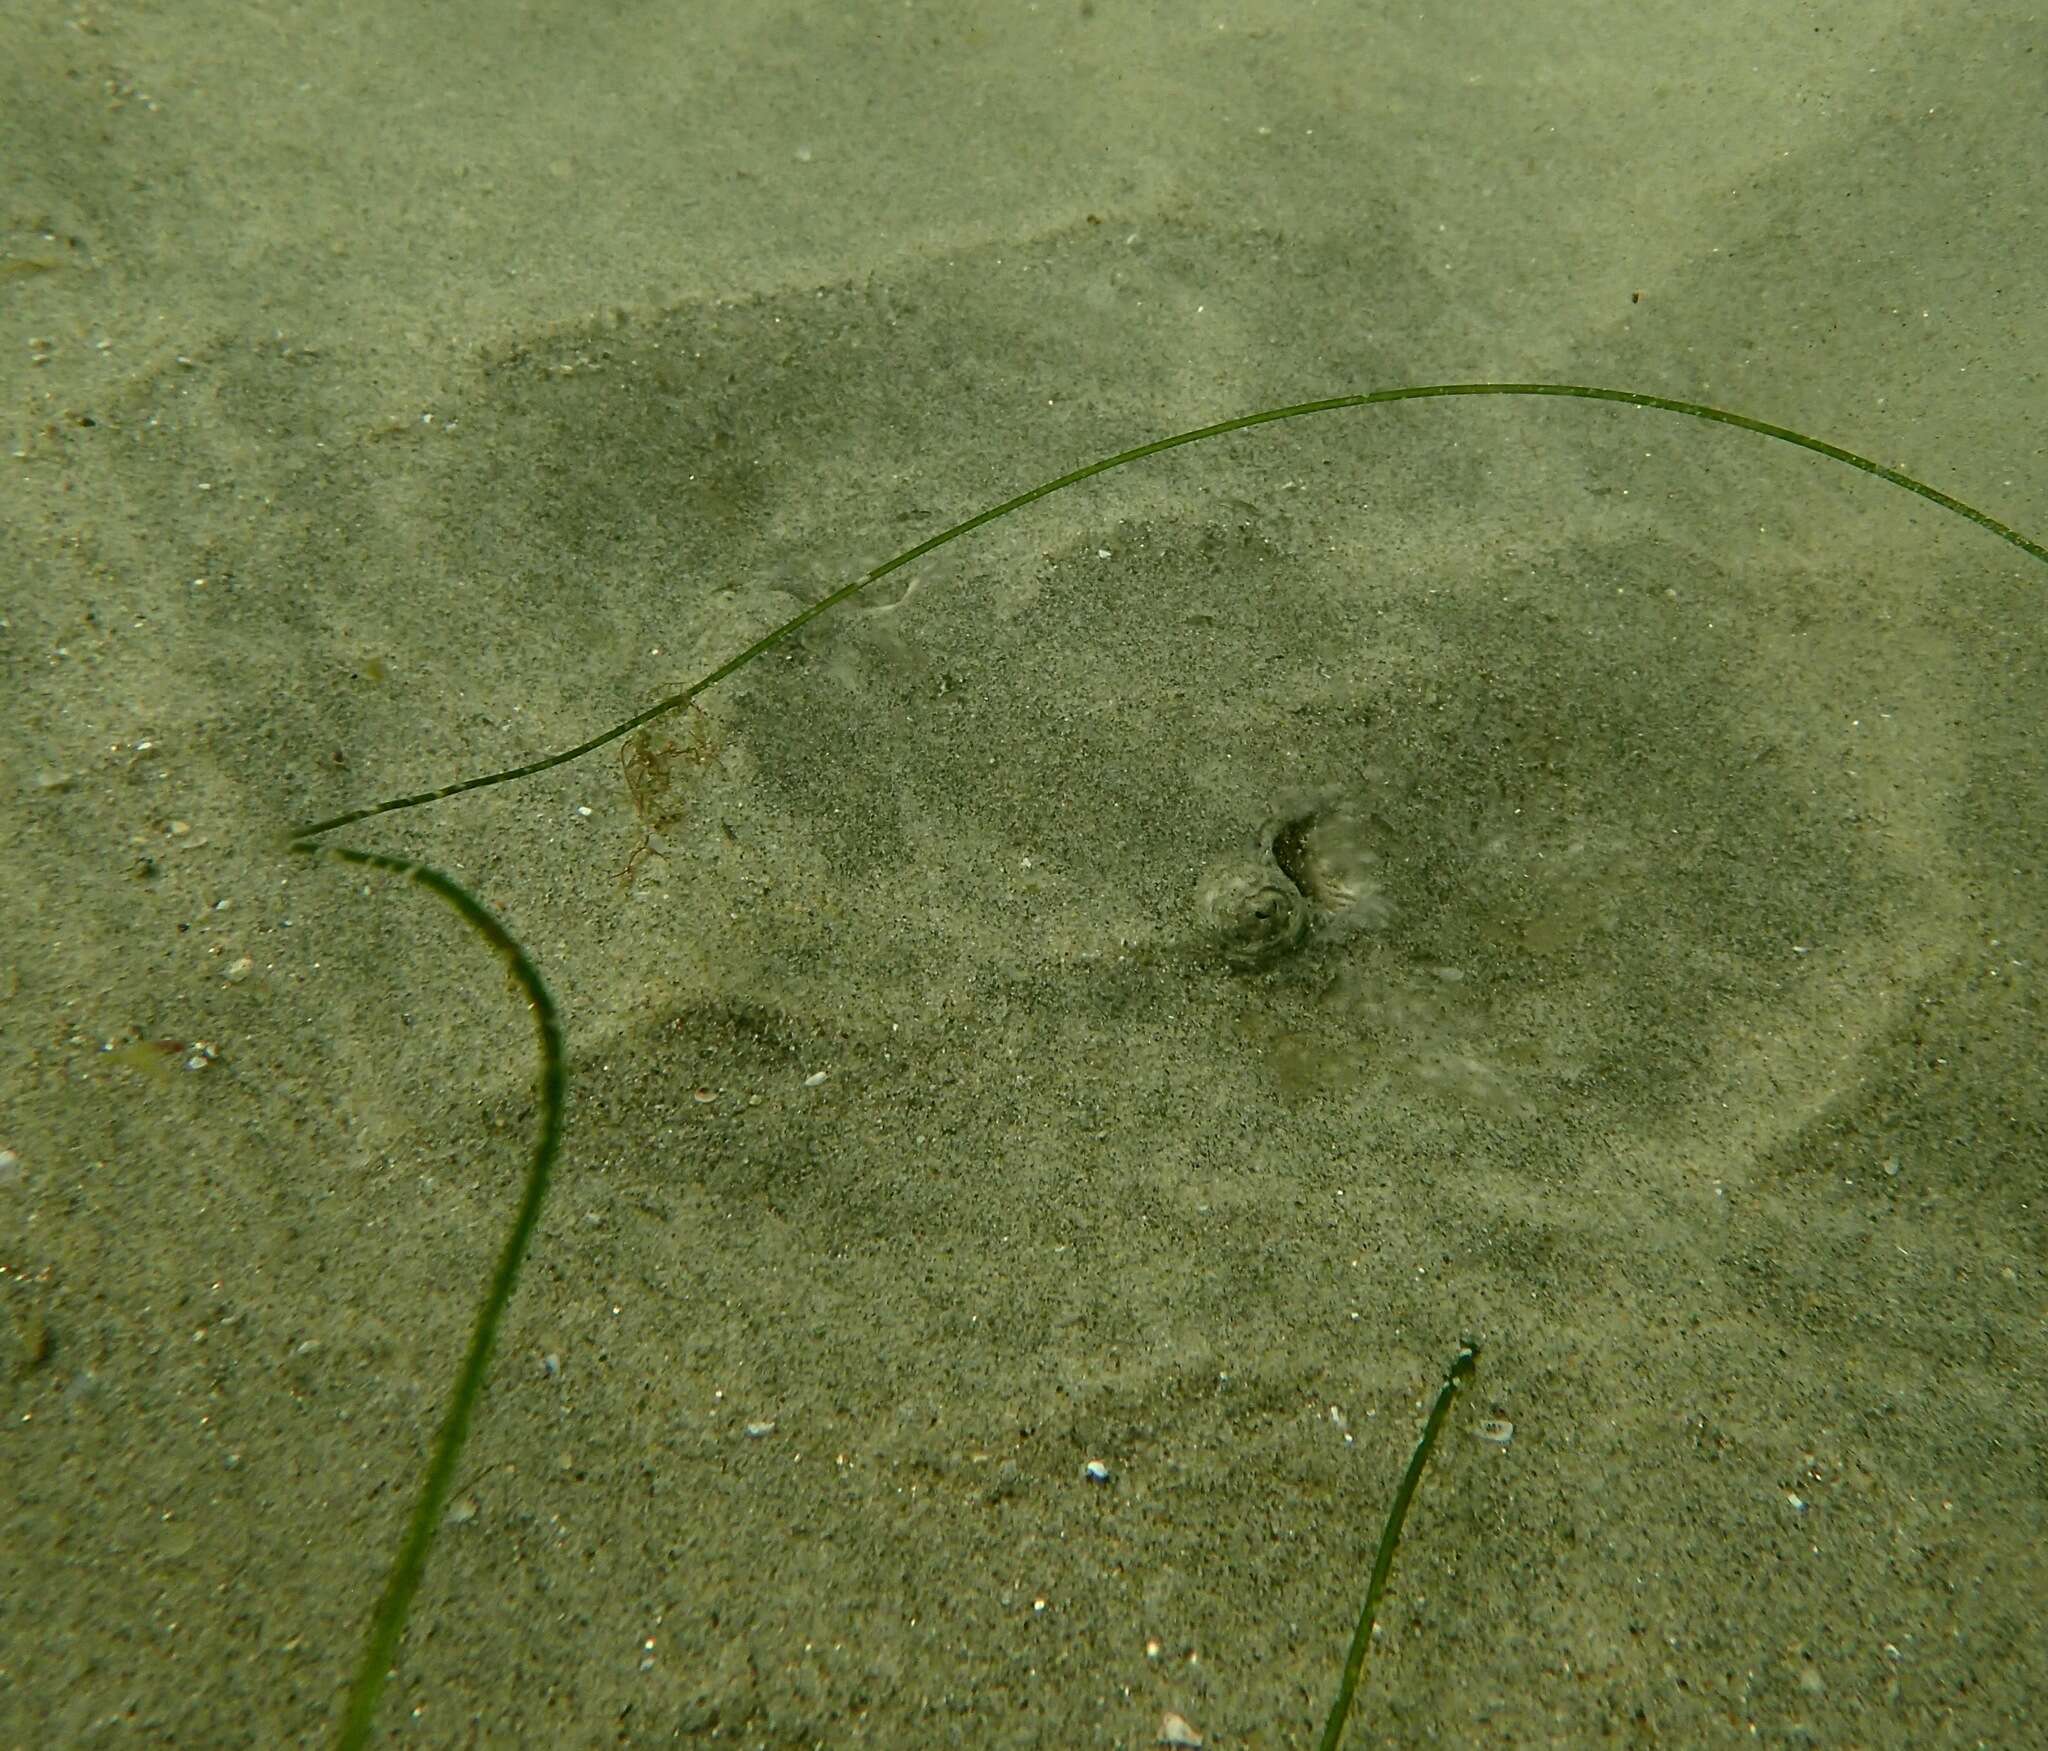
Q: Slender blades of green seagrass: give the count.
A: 3